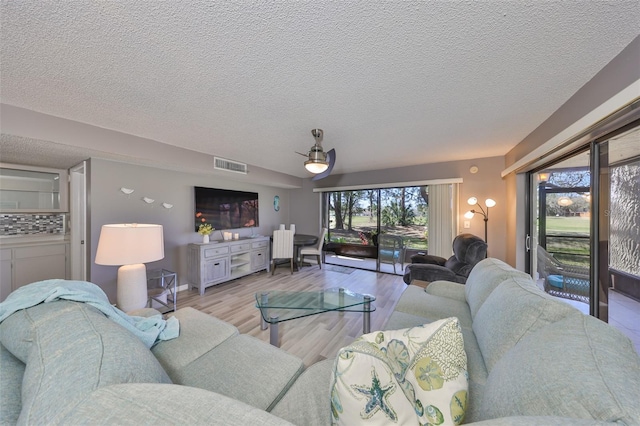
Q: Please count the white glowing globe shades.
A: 3